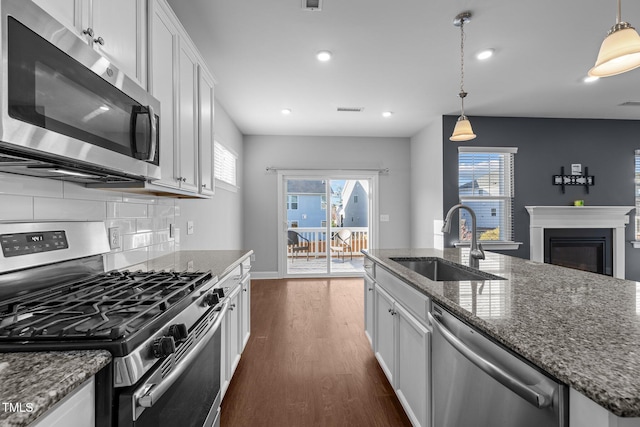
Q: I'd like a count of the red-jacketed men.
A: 0